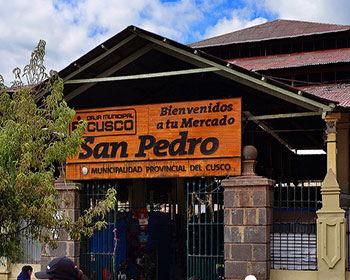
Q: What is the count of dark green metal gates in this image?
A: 2